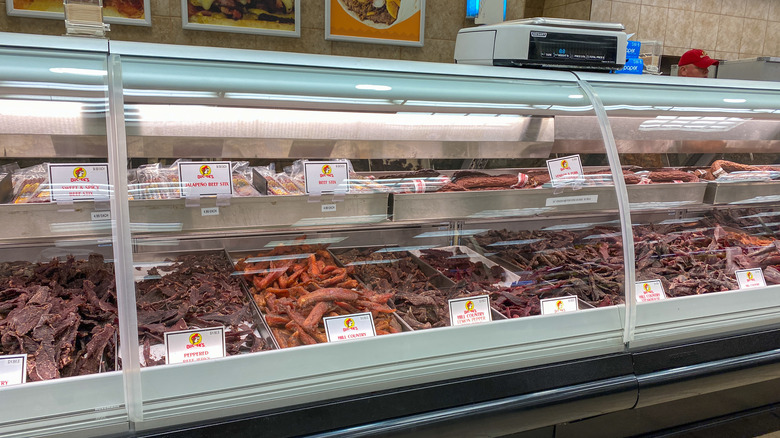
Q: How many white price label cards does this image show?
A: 11